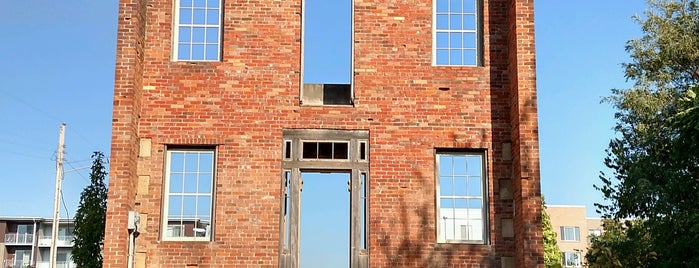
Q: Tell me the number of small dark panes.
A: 5